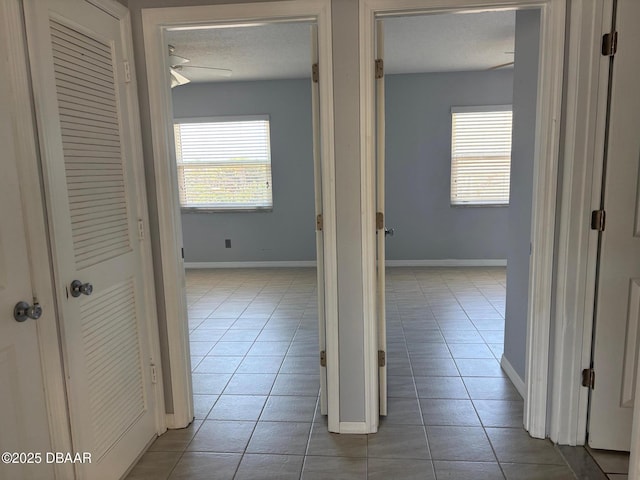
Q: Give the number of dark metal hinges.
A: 9